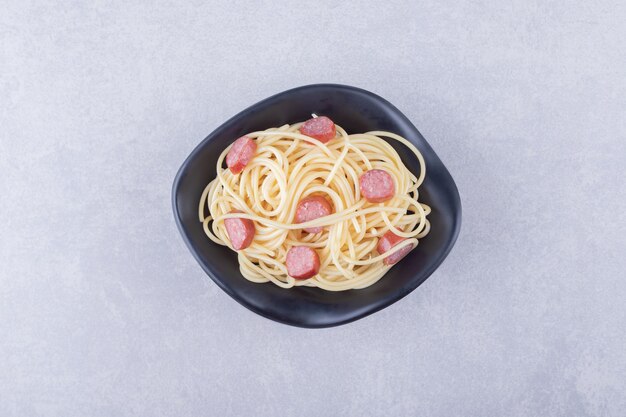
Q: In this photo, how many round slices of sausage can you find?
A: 7